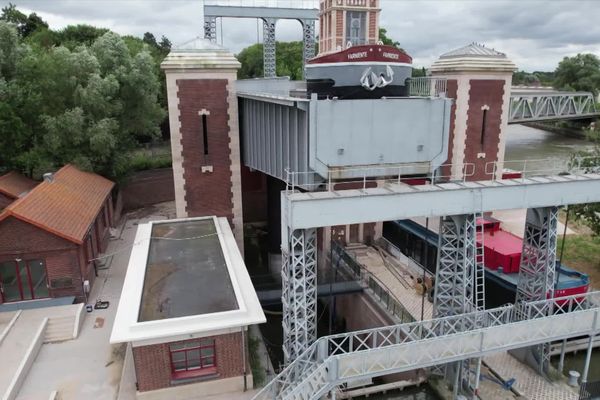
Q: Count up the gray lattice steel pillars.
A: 6